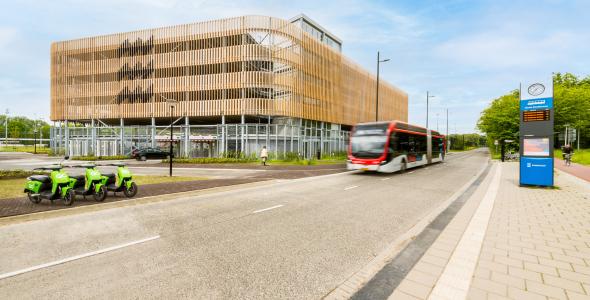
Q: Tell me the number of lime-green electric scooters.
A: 3